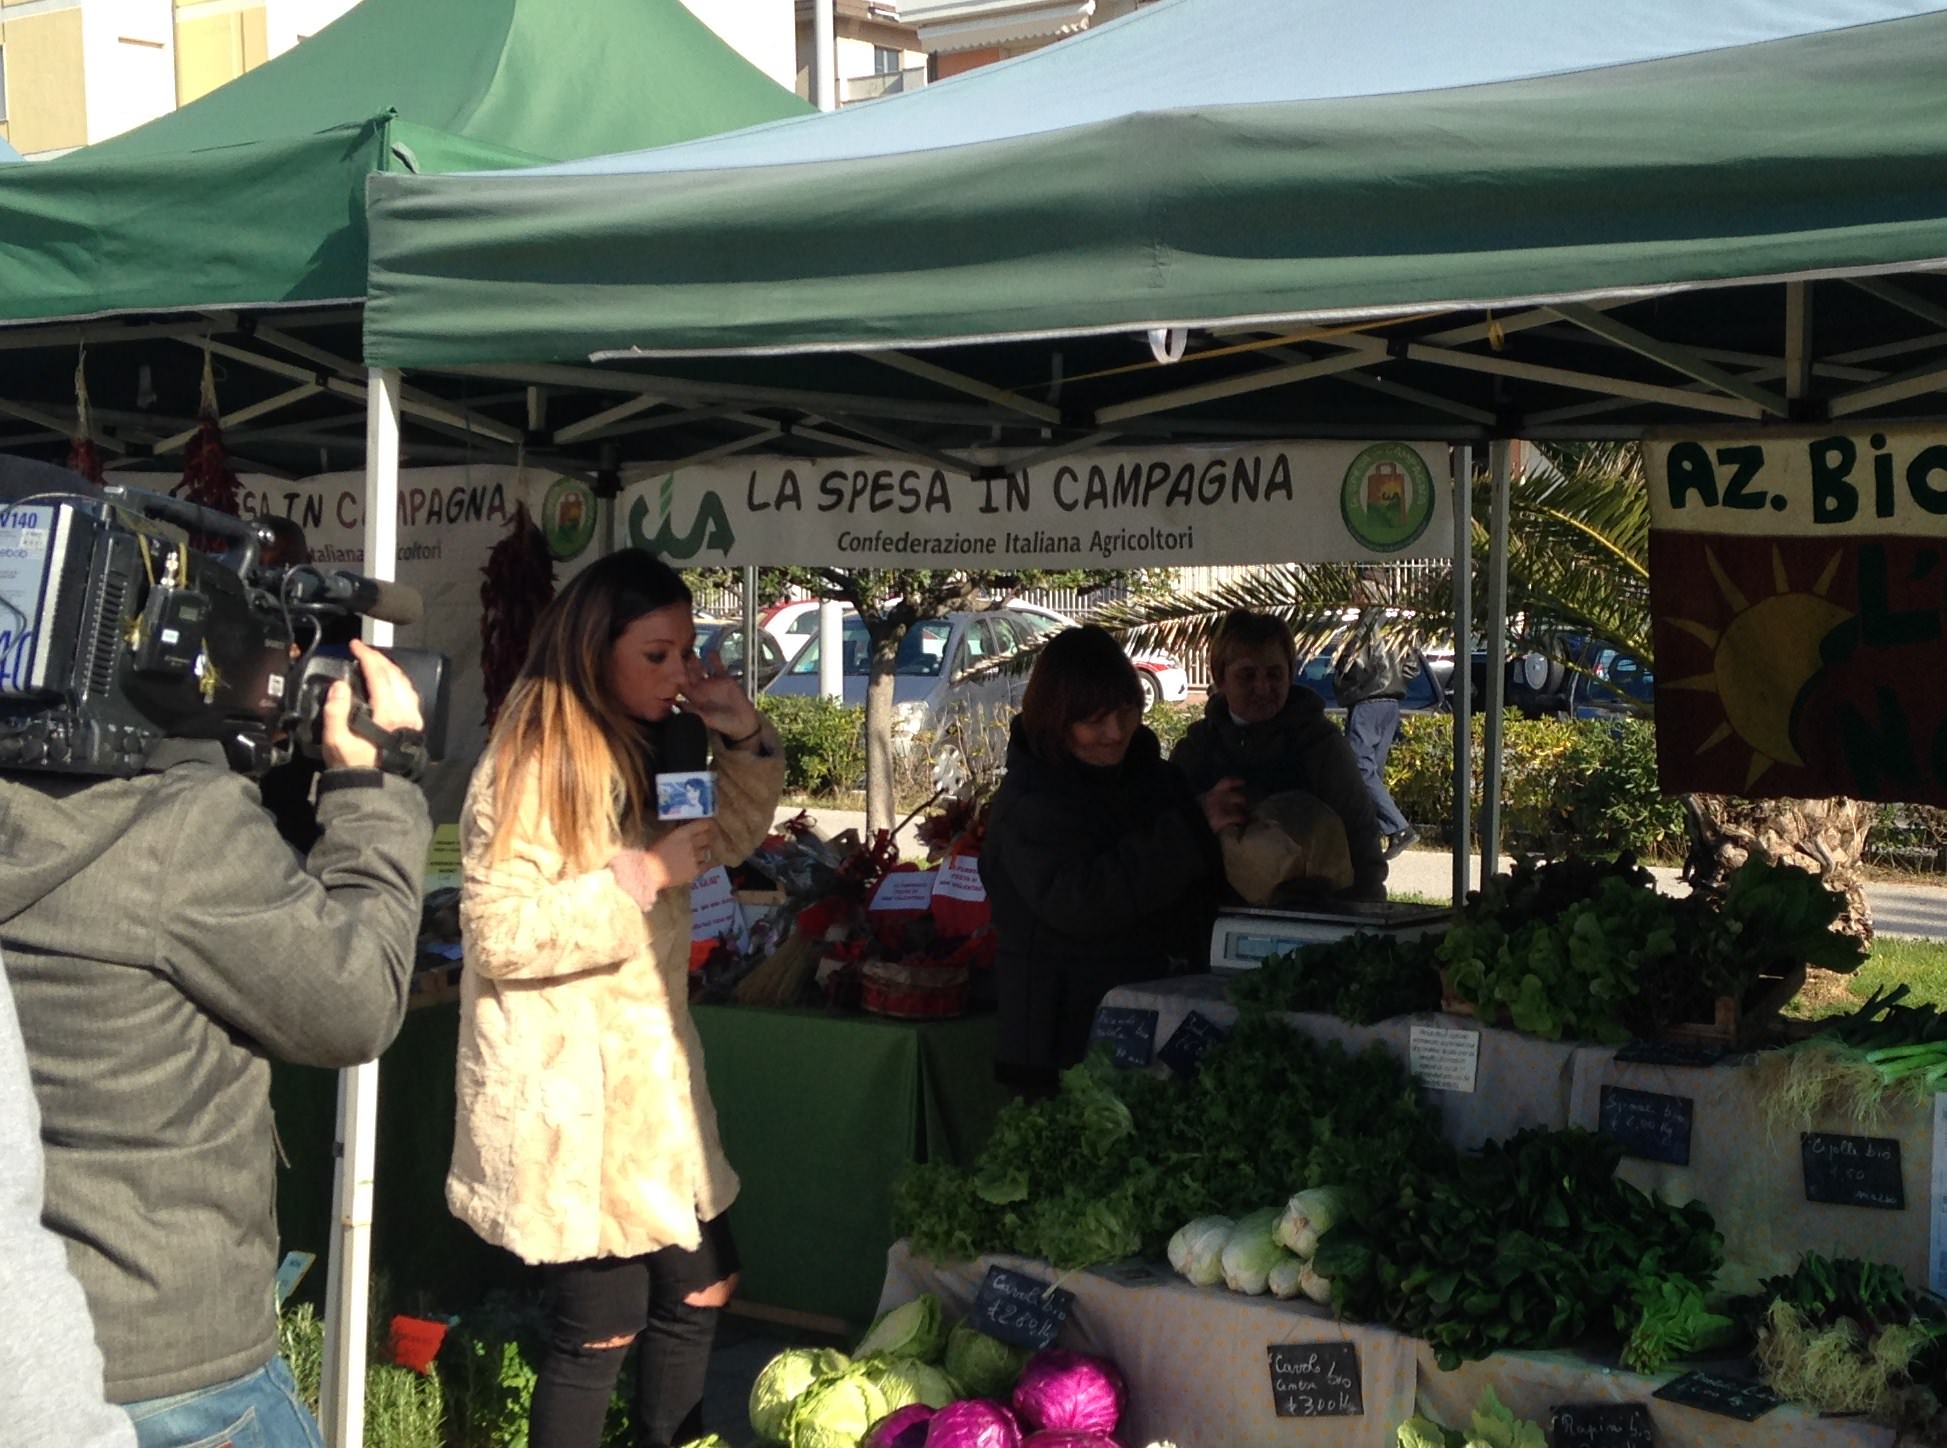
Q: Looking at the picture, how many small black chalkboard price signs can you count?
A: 9